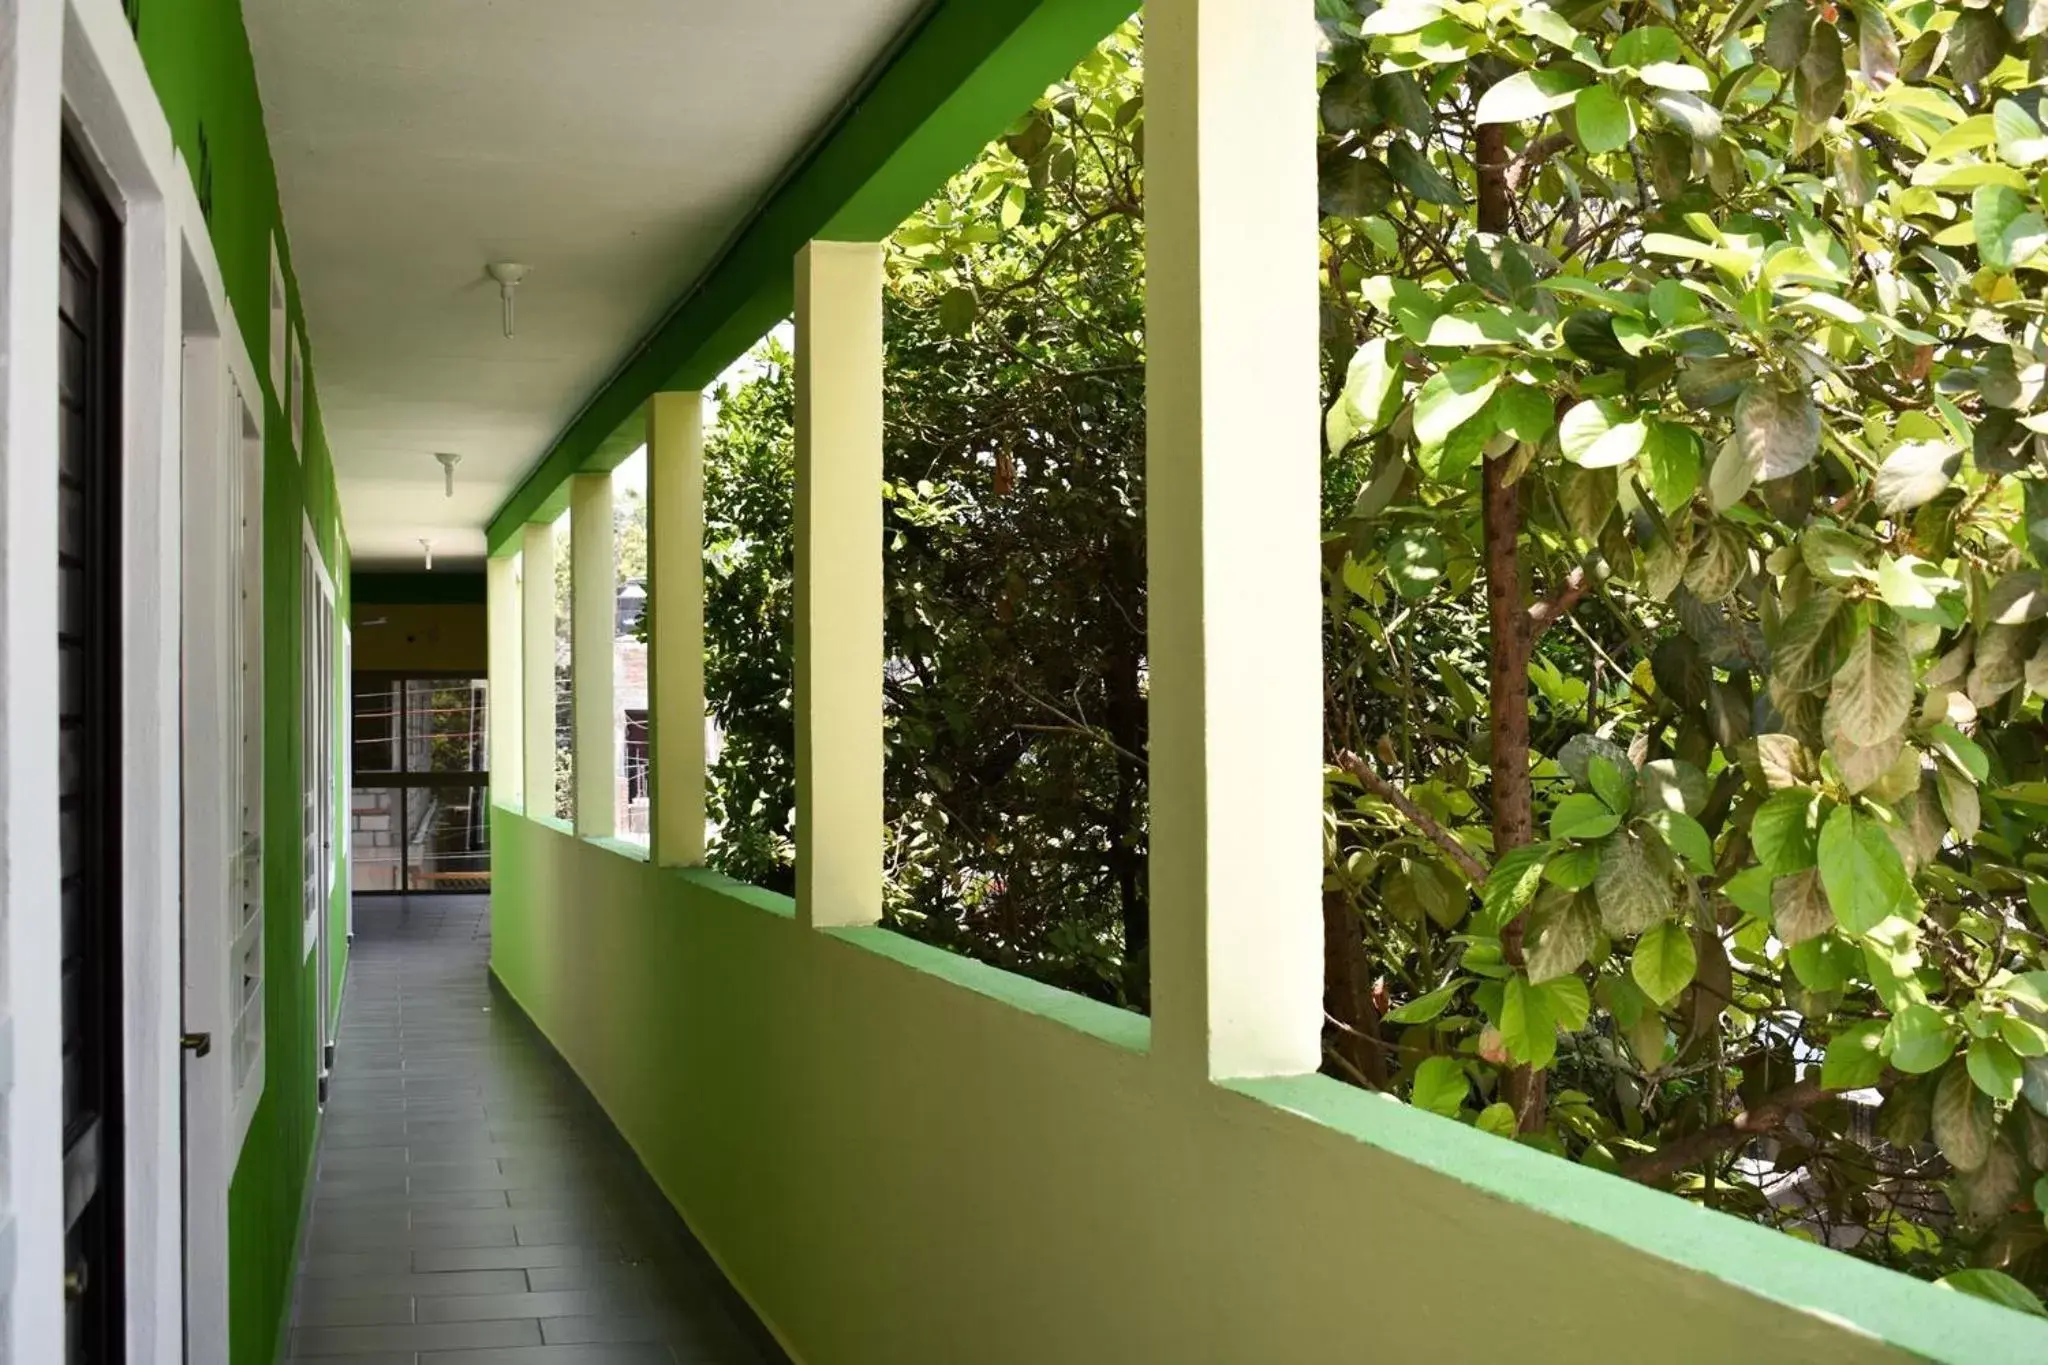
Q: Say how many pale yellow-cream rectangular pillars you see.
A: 6